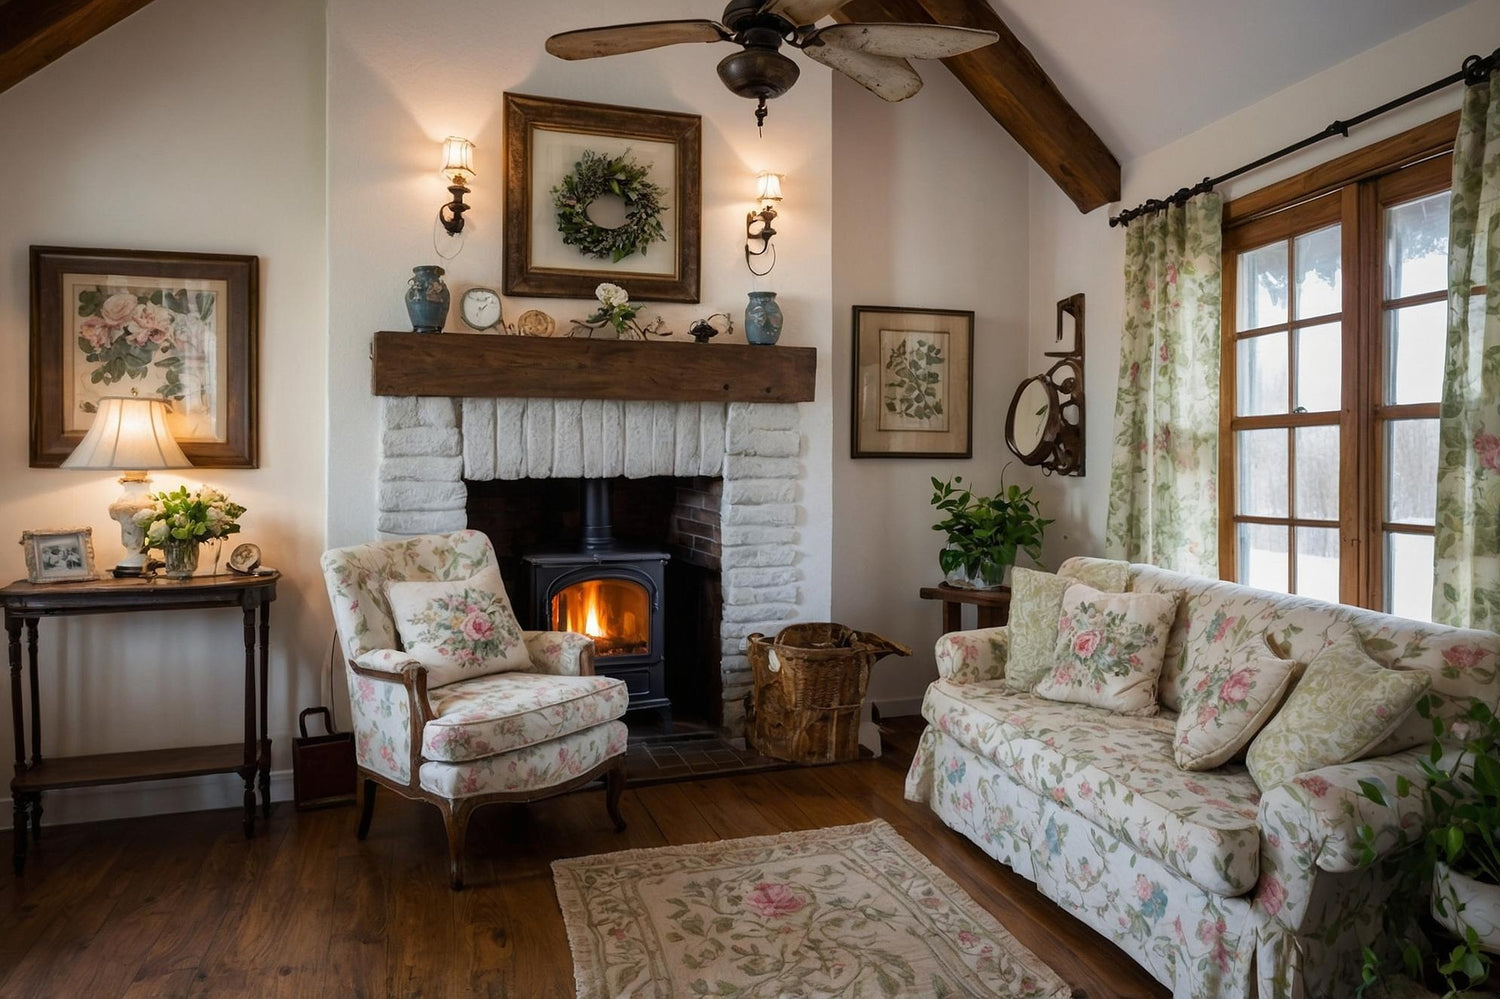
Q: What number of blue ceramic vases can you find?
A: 2